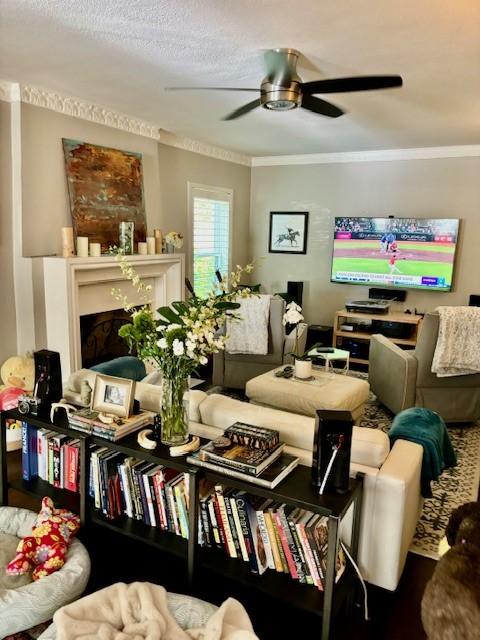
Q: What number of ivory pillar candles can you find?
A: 4